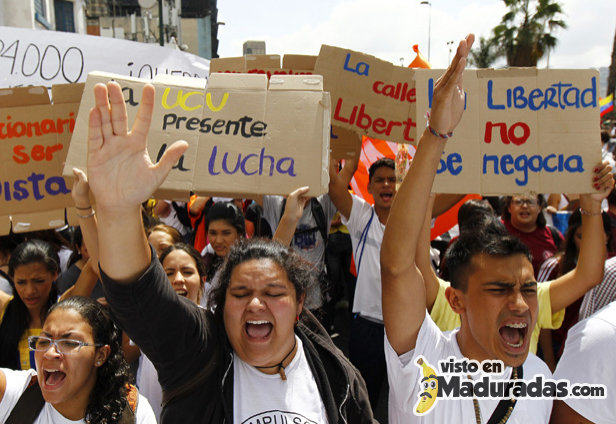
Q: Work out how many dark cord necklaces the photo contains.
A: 1